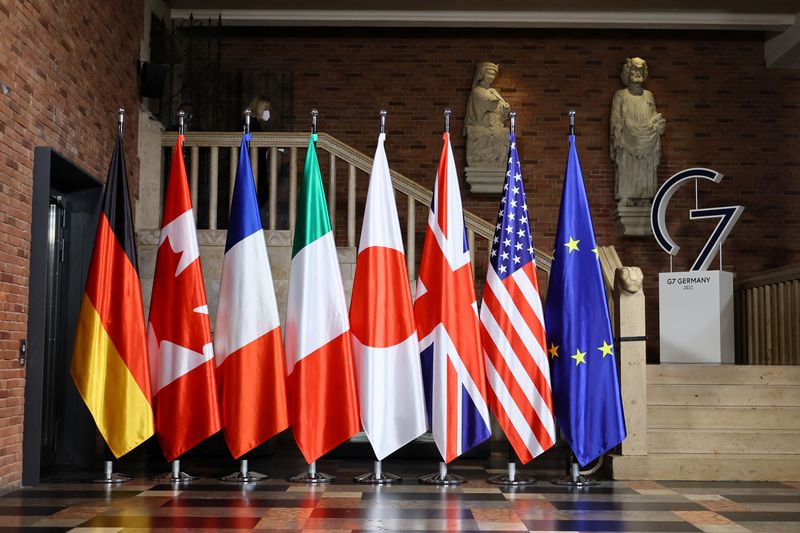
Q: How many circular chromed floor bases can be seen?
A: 8